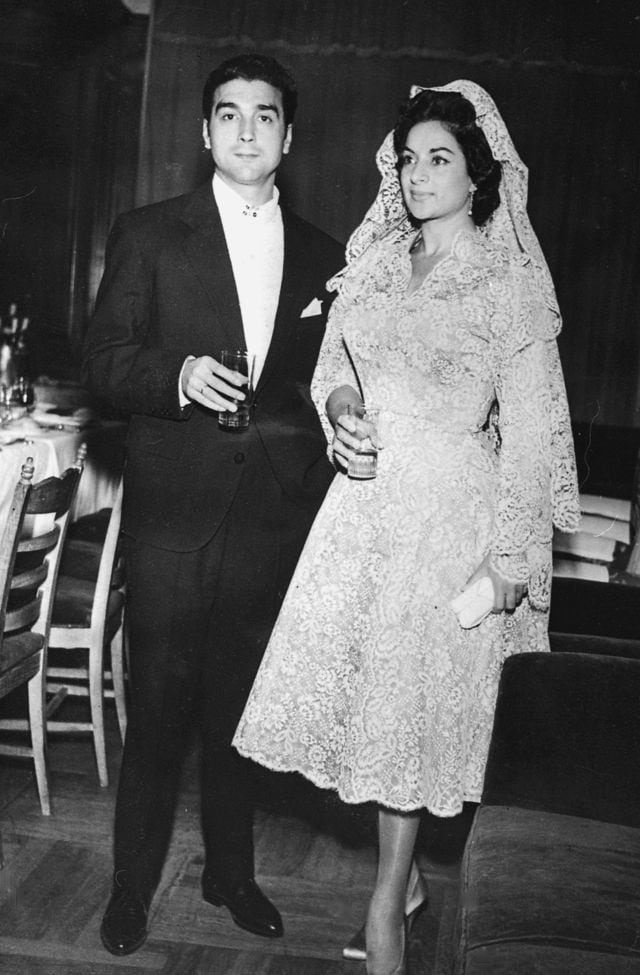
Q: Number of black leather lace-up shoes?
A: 2